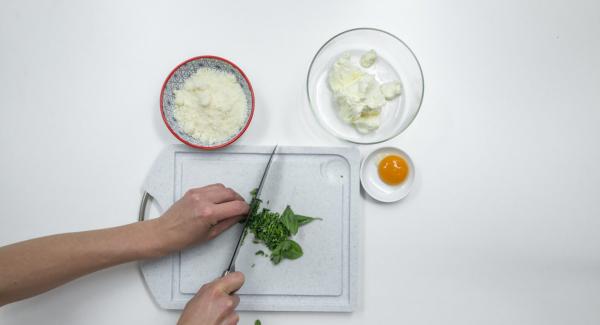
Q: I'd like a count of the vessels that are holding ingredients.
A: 3